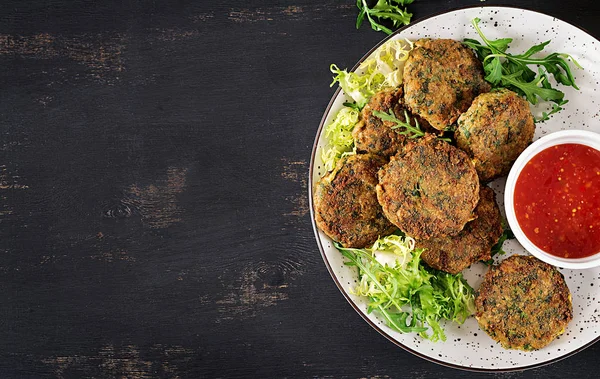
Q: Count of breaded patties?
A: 7